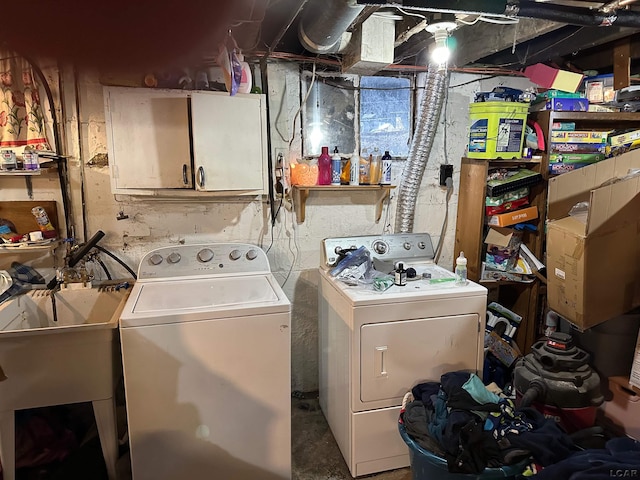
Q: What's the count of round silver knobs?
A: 10